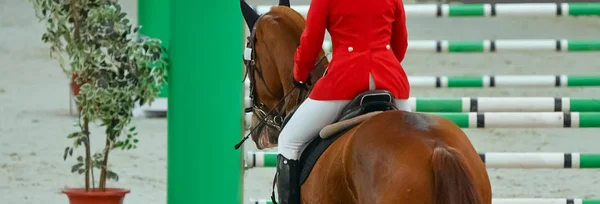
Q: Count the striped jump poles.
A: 7